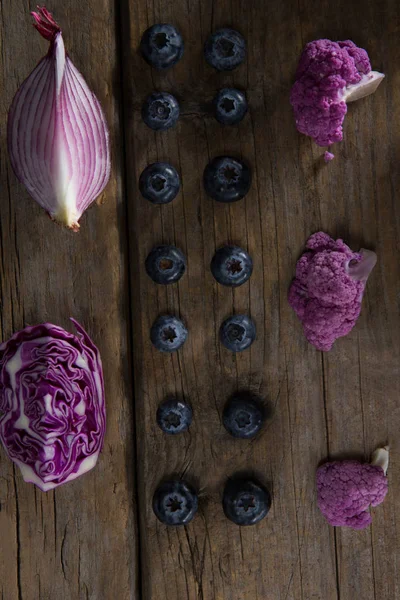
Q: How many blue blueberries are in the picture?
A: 14